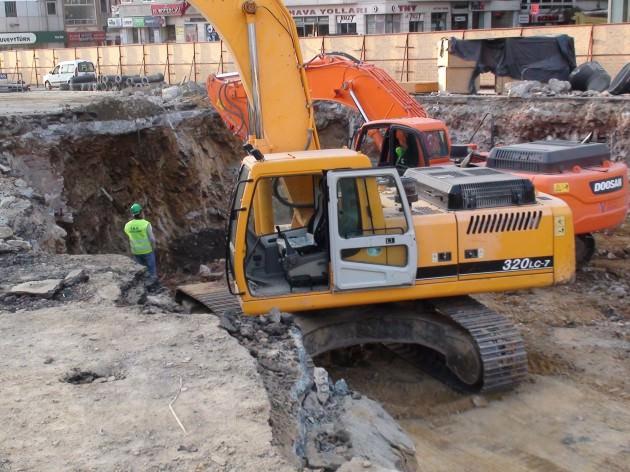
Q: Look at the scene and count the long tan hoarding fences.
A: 1